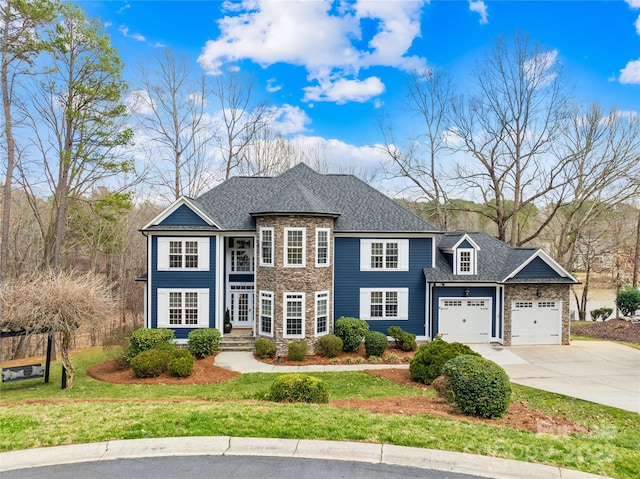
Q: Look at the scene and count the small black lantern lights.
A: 2